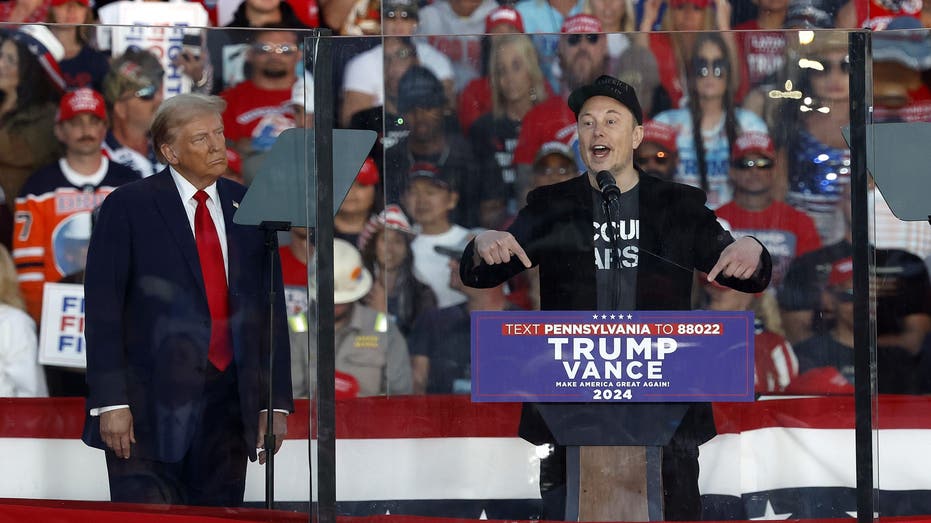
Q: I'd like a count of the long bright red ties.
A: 1